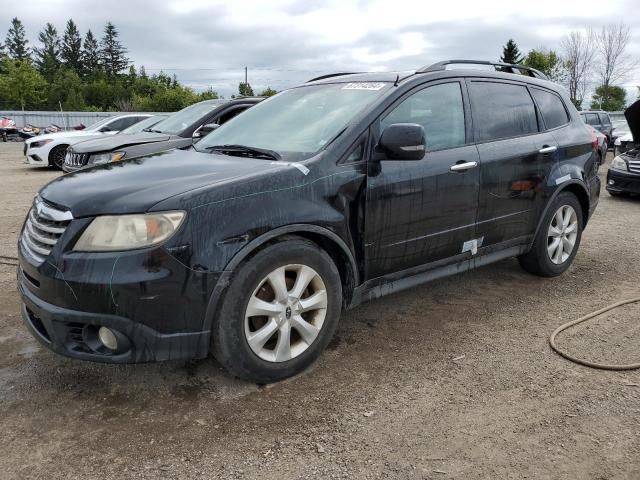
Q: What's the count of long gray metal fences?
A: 1